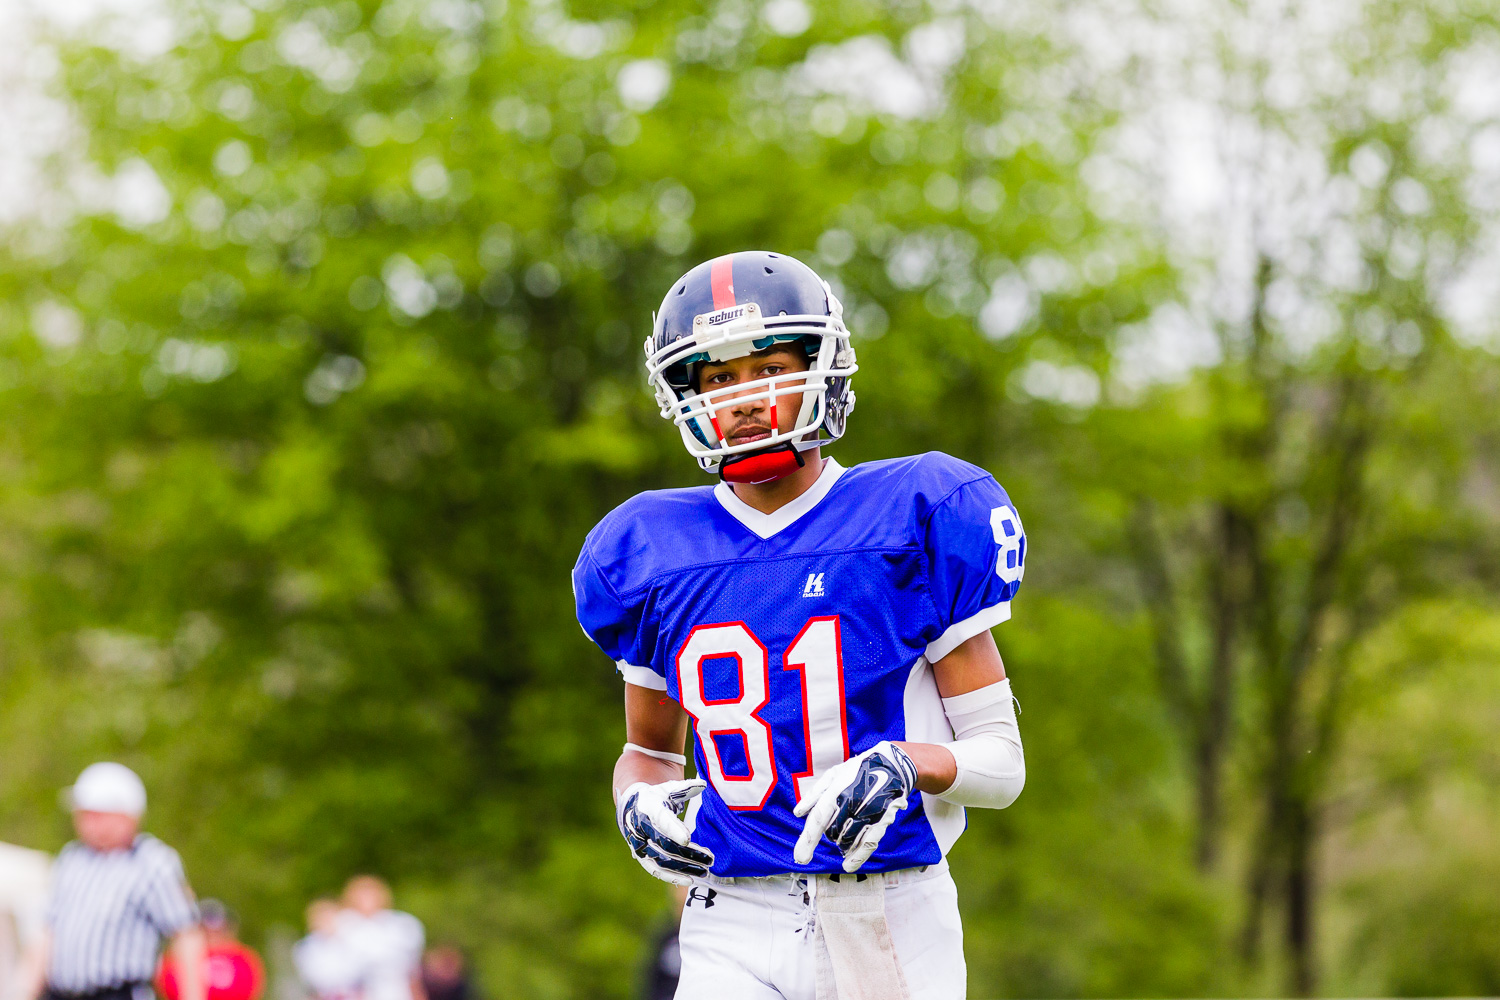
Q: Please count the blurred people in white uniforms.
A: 2